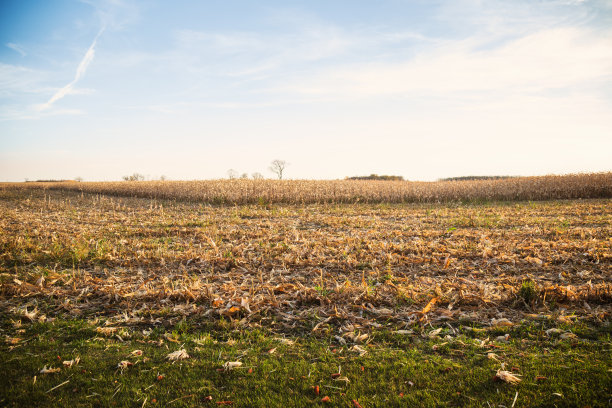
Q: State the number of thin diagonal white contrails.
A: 1